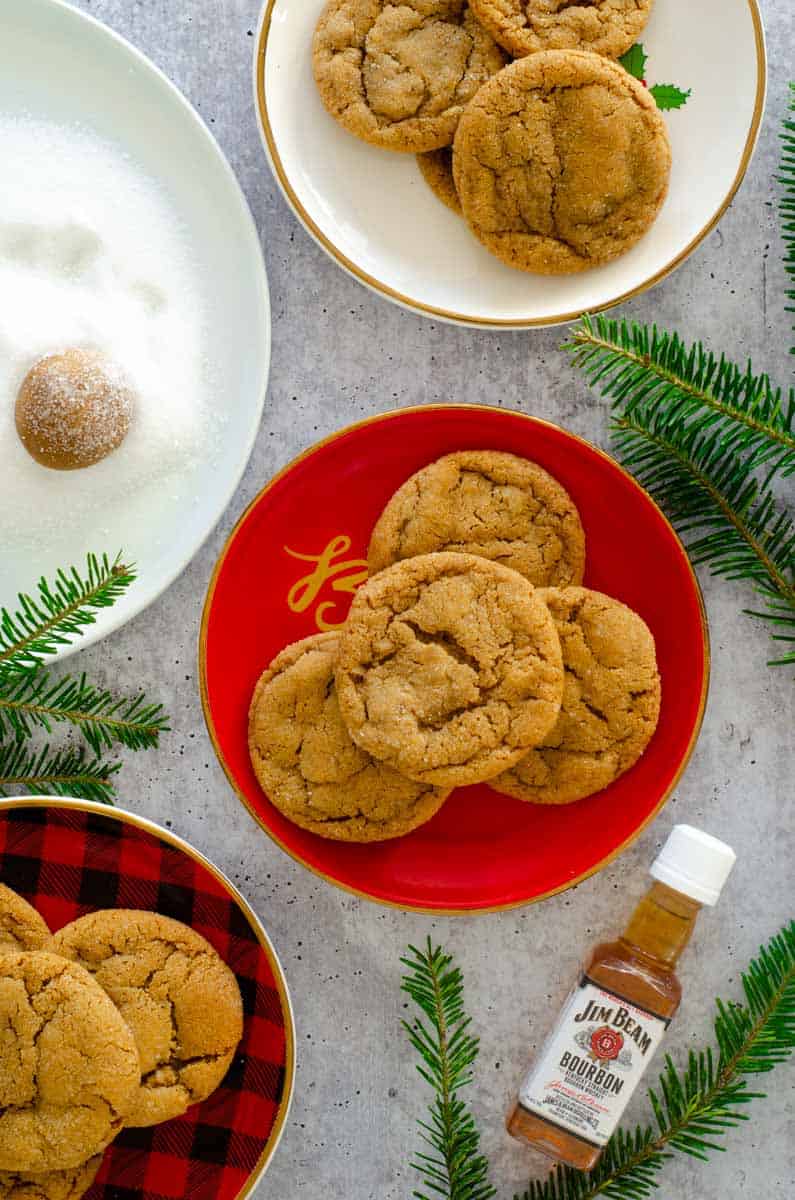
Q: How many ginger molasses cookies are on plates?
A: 12